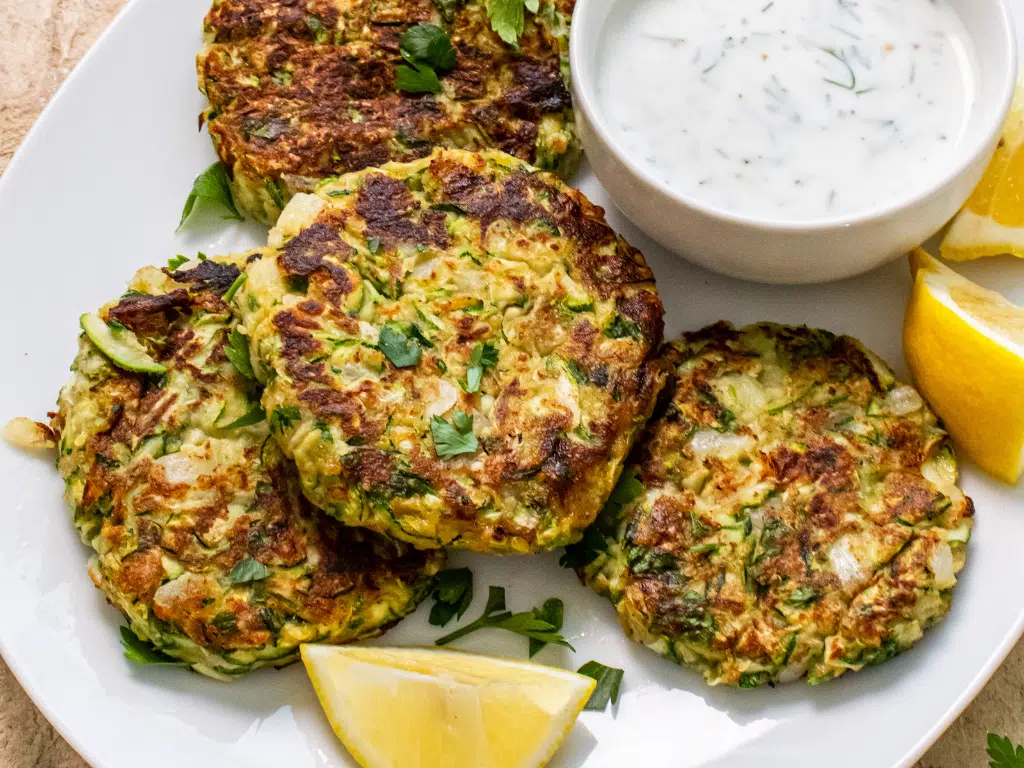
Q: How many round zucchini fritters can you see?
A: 4